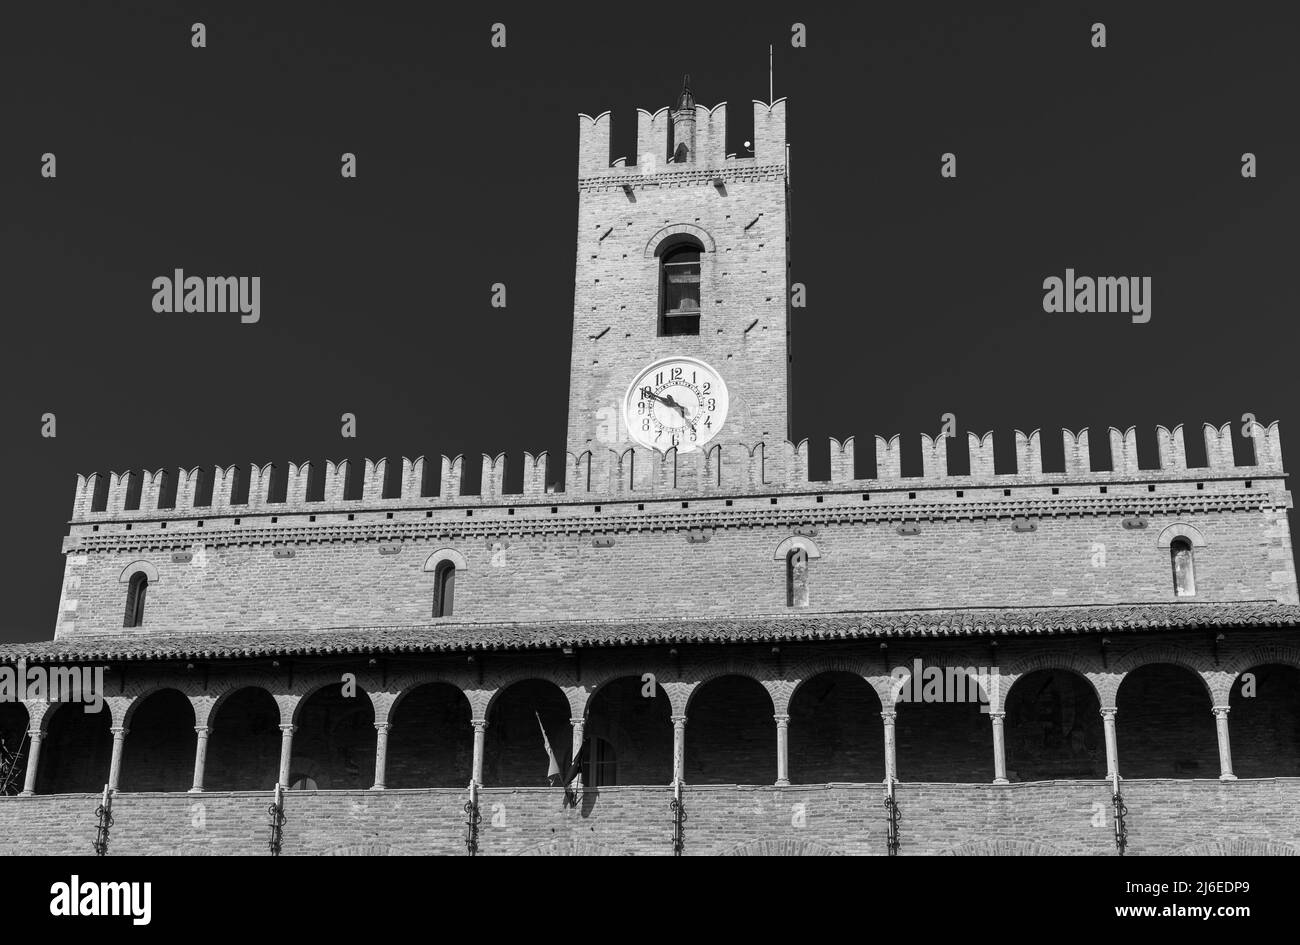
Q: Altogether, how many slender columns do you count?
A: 13